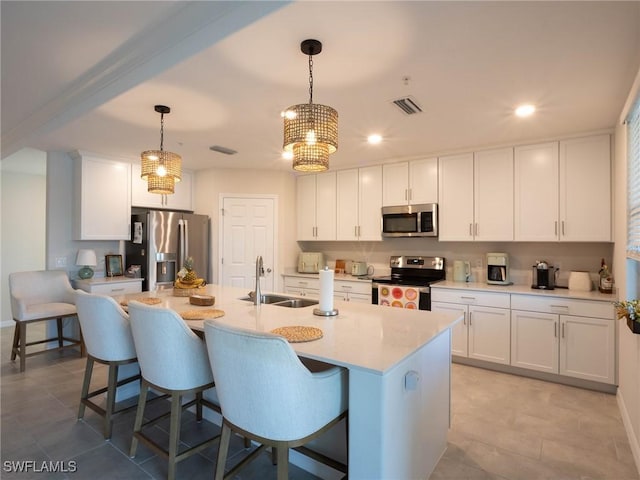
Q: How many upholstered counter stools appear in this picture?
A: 4